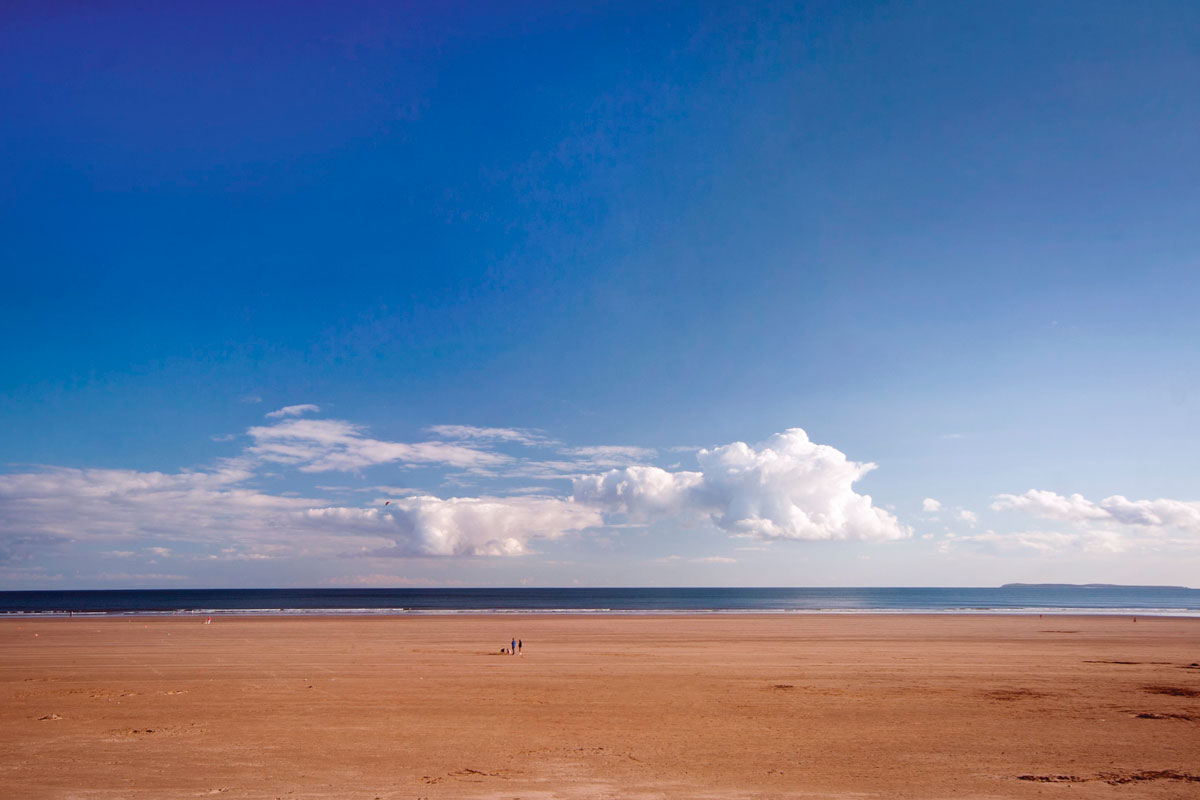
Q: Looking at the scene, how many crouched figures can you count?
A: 2